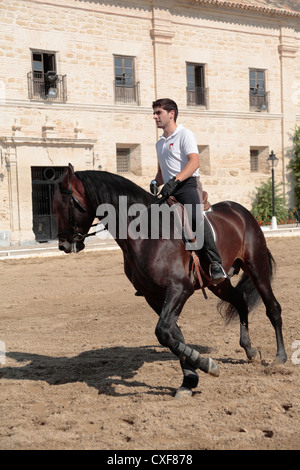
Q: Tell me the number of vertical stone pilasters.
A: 2